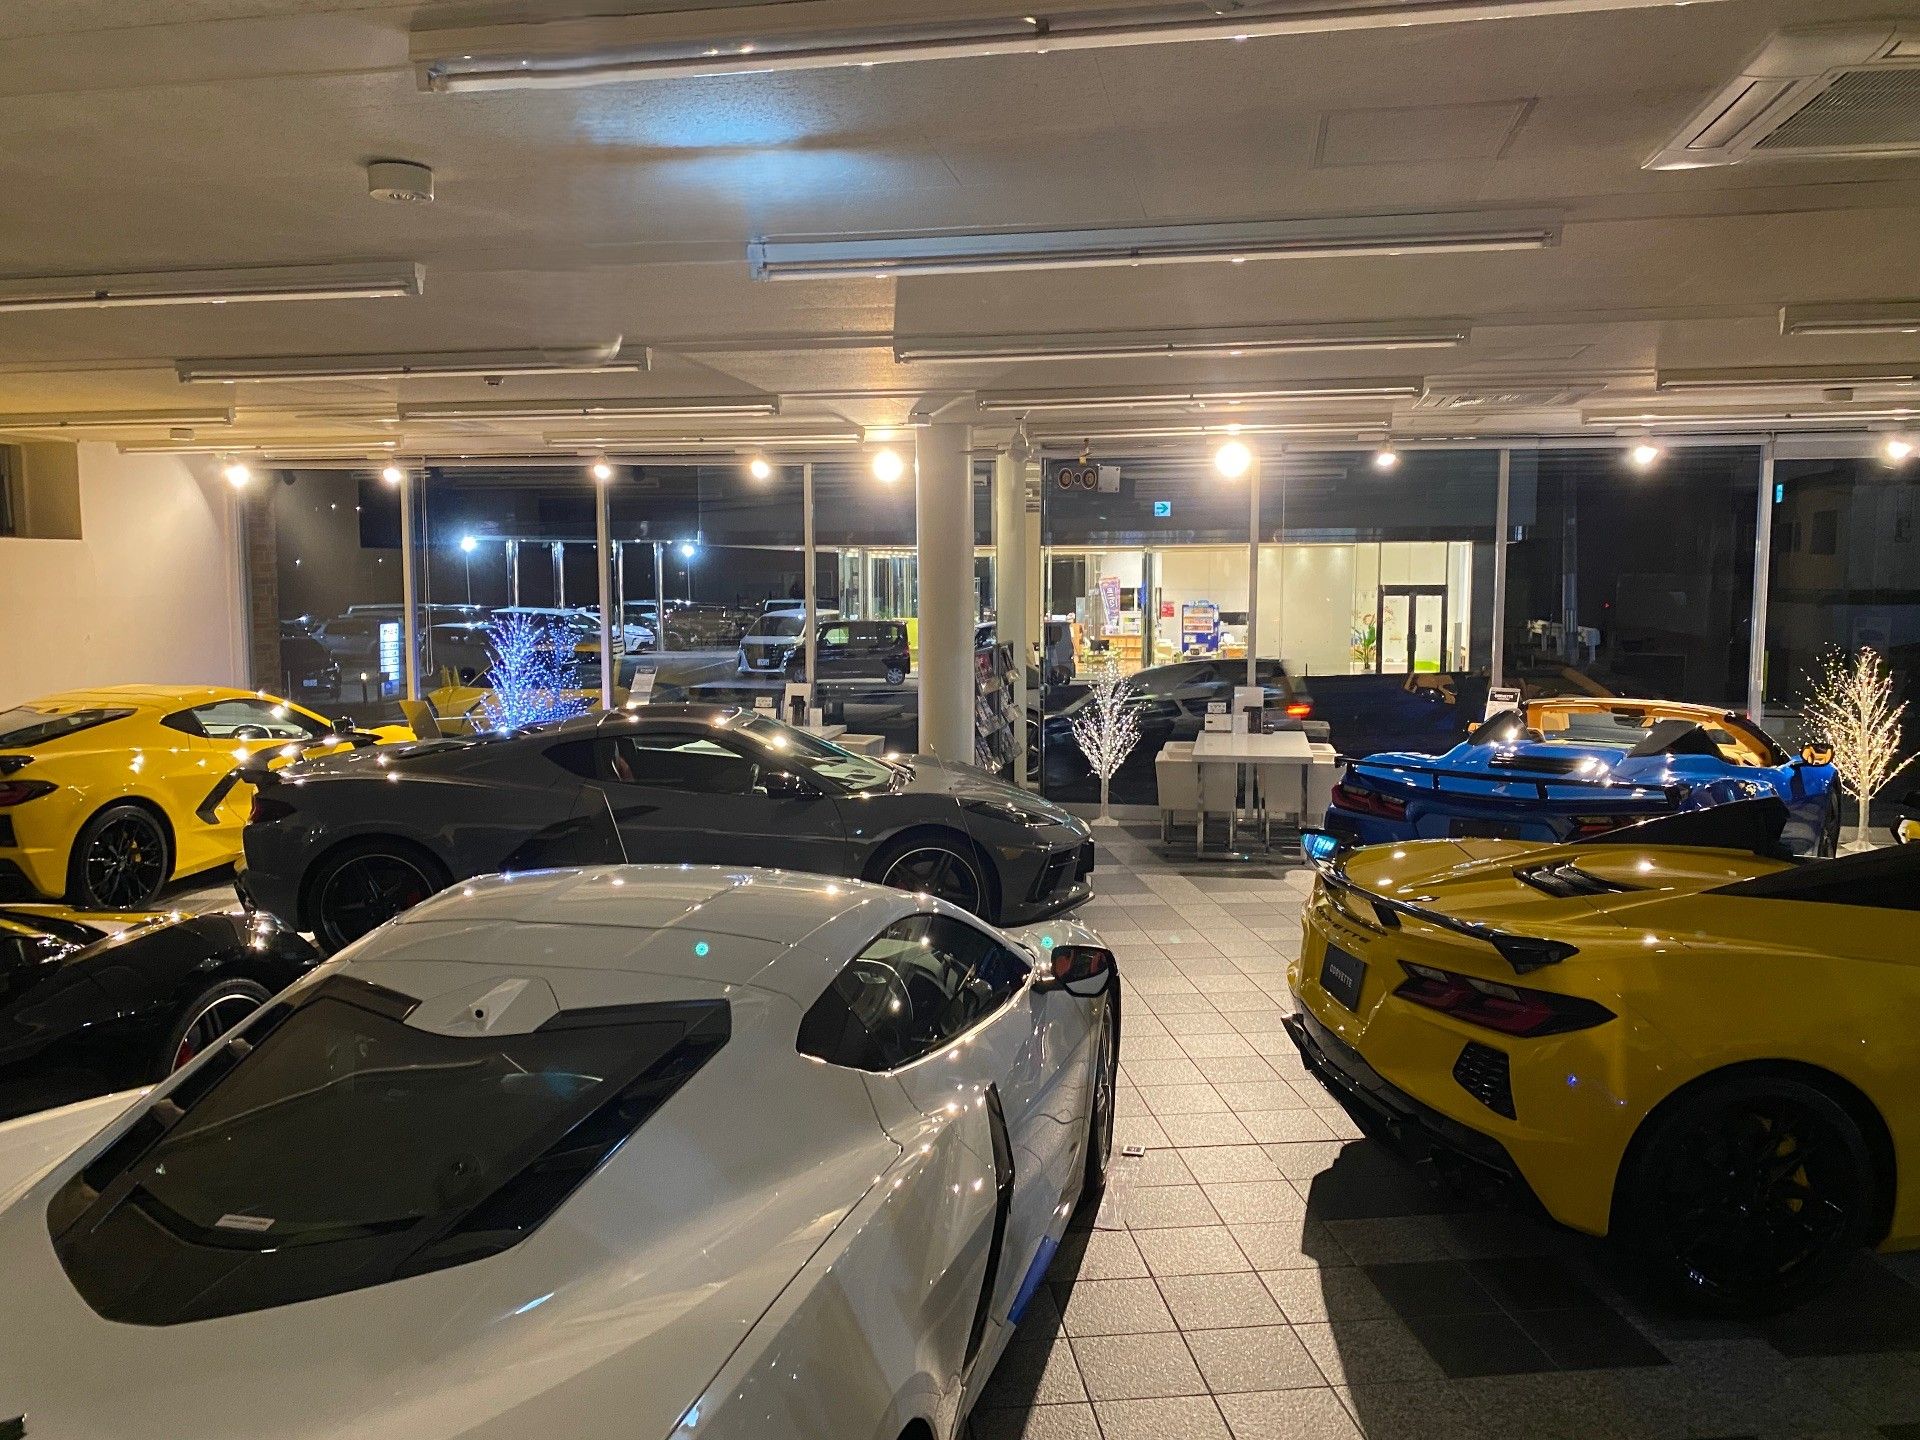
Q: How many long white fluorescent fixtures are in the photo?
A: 14